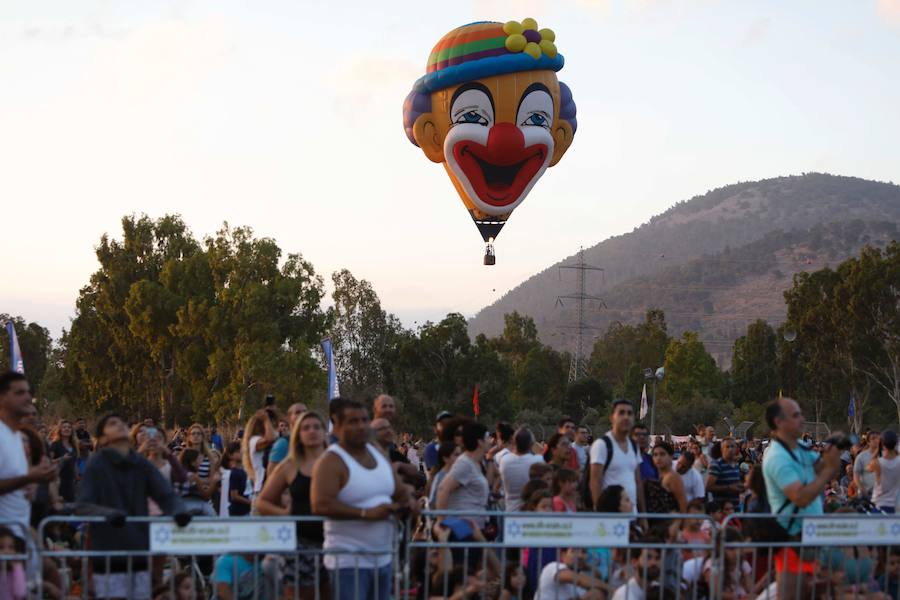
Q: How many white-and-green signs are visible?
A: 3